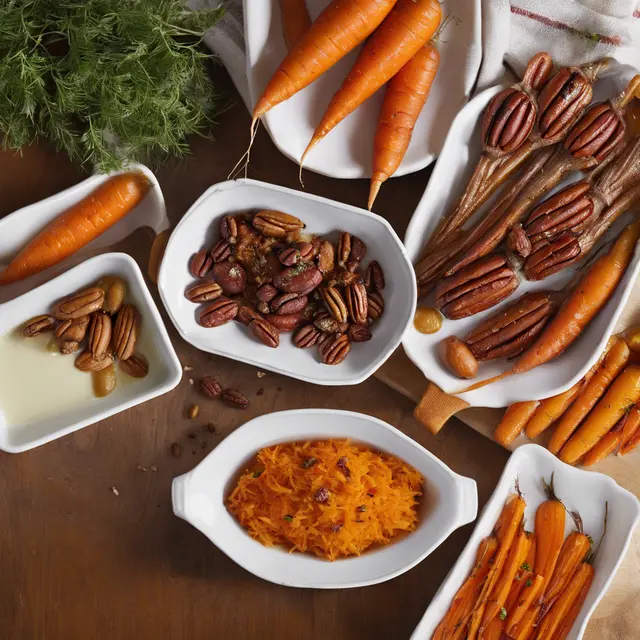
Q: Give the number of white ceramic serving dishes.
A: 7